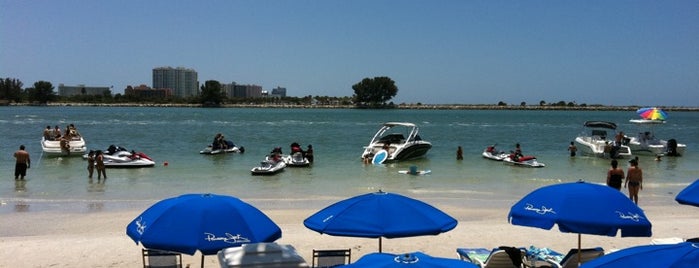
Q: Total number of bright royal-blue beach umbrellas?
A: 6